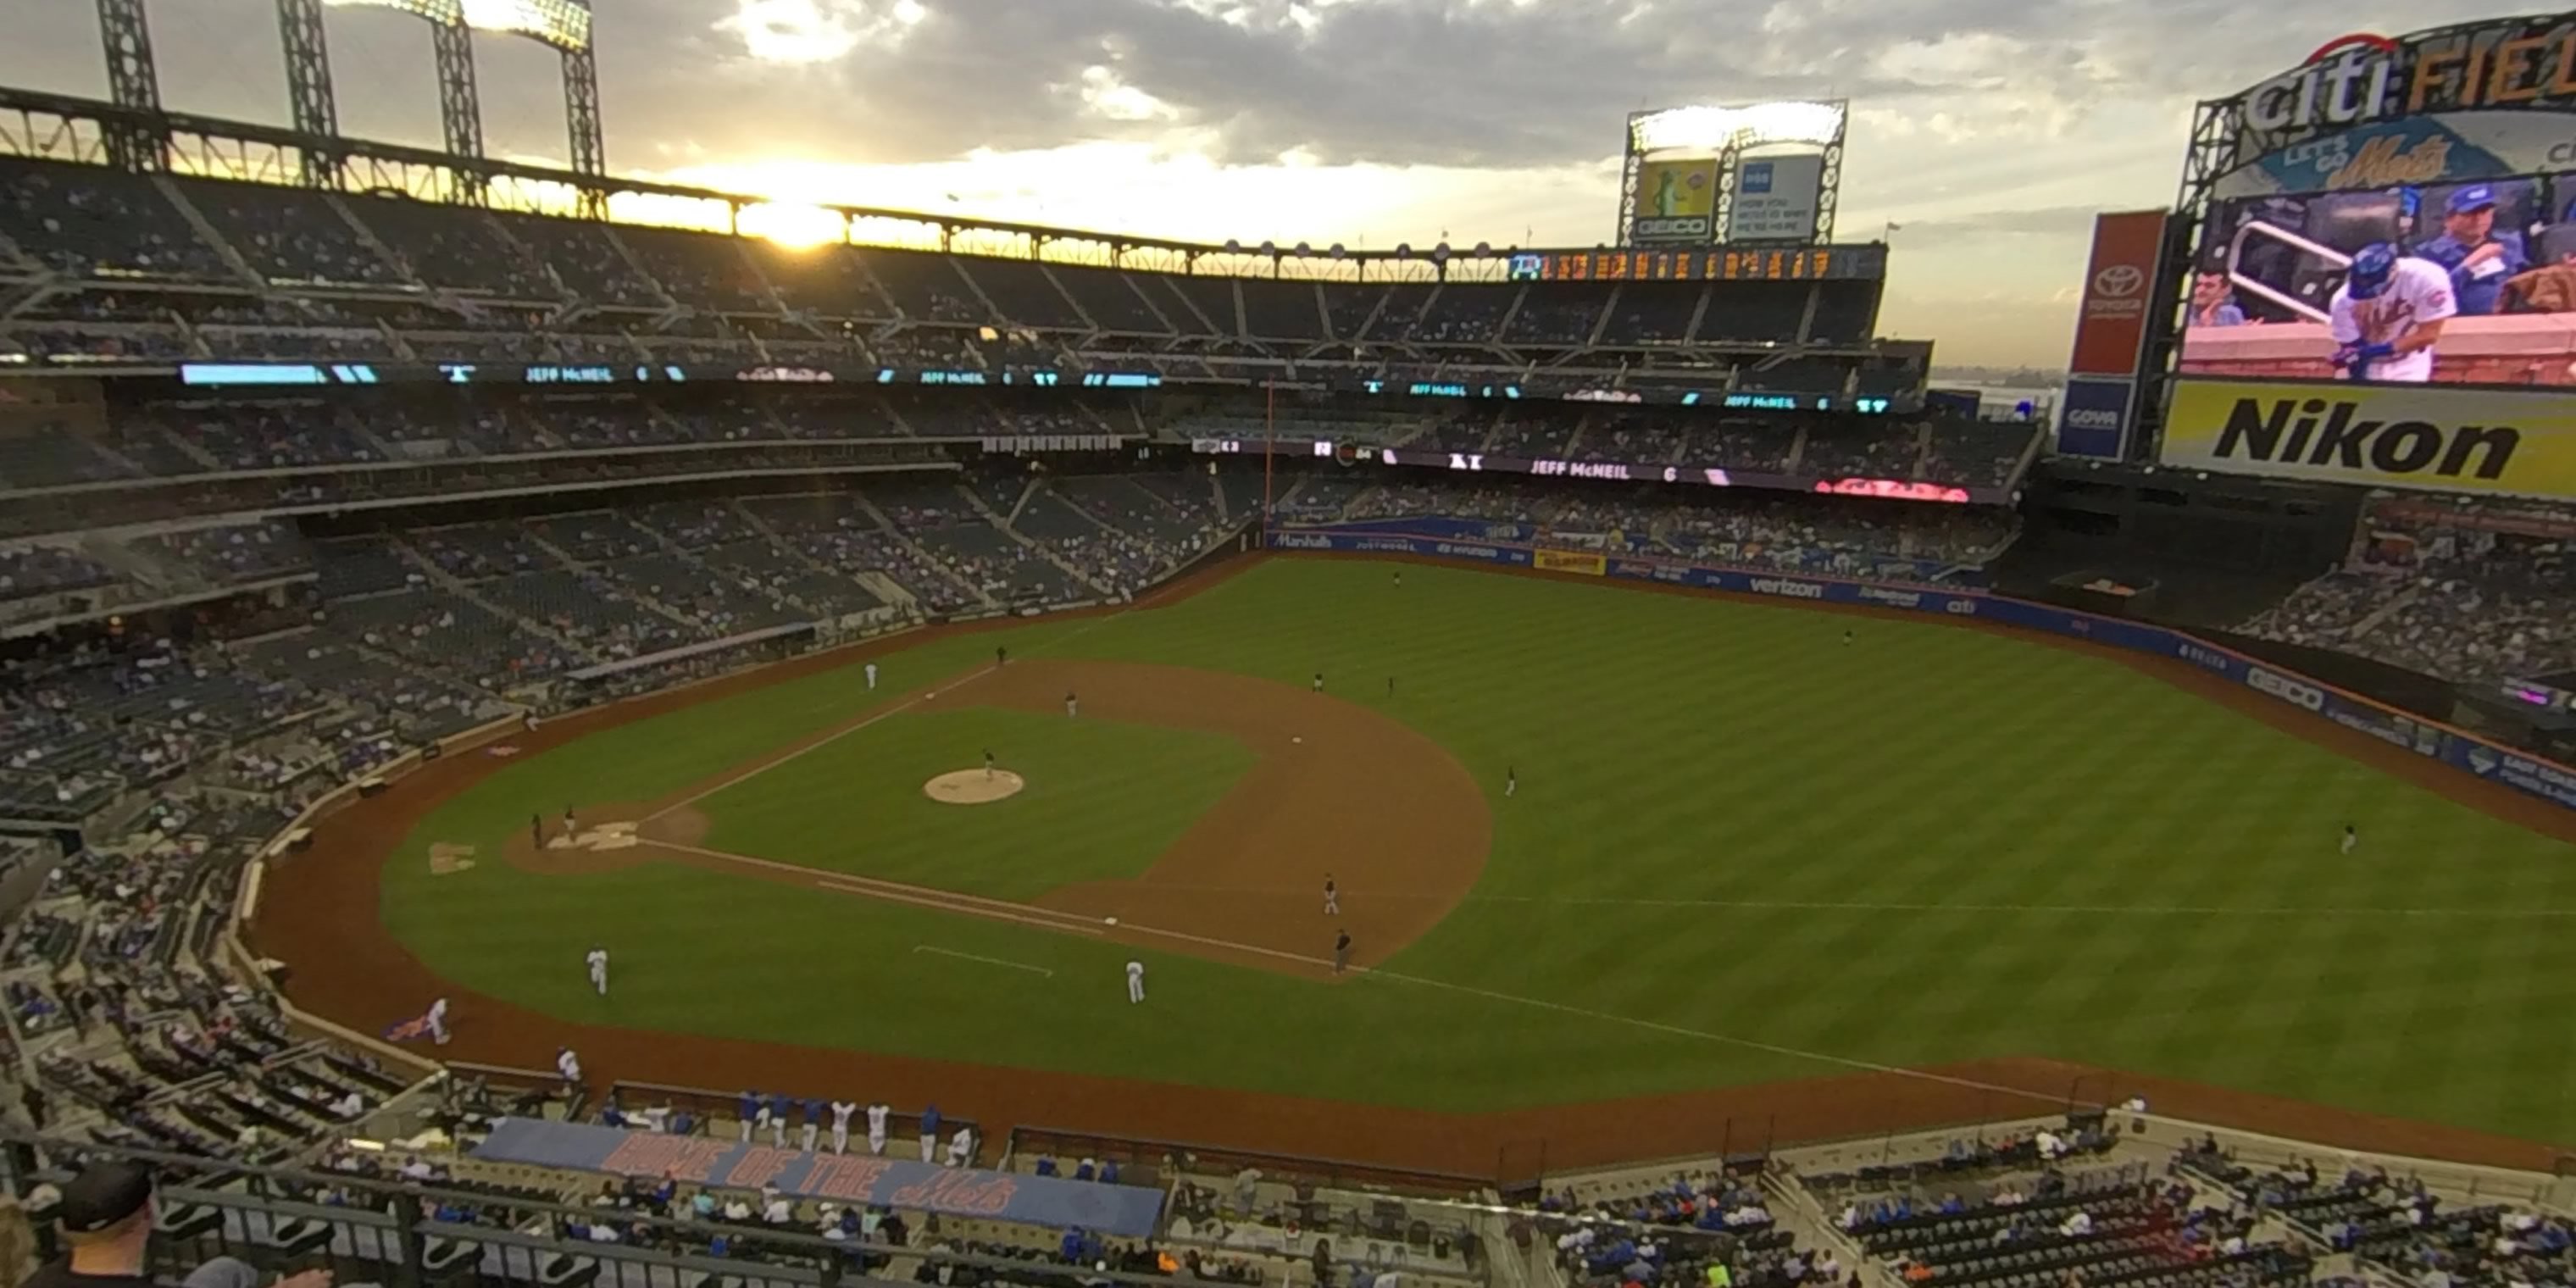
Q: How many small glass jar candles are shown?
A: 0